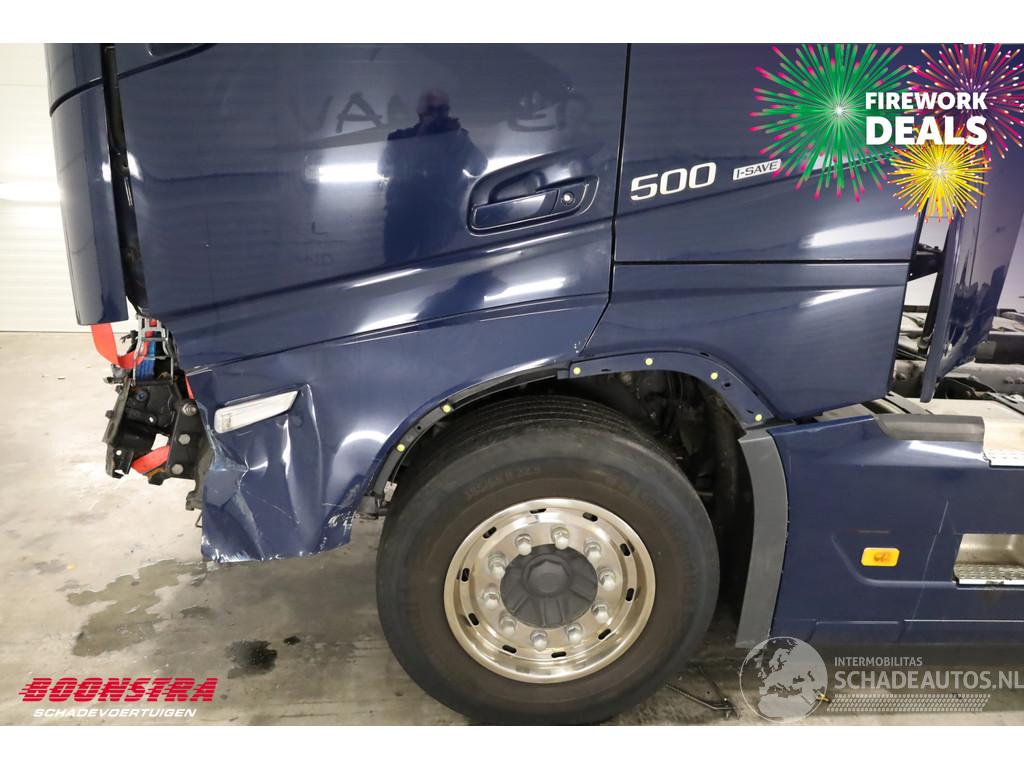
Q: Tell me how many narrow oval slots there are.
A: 10